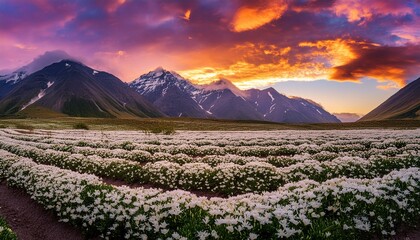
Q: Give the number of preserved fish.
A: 0